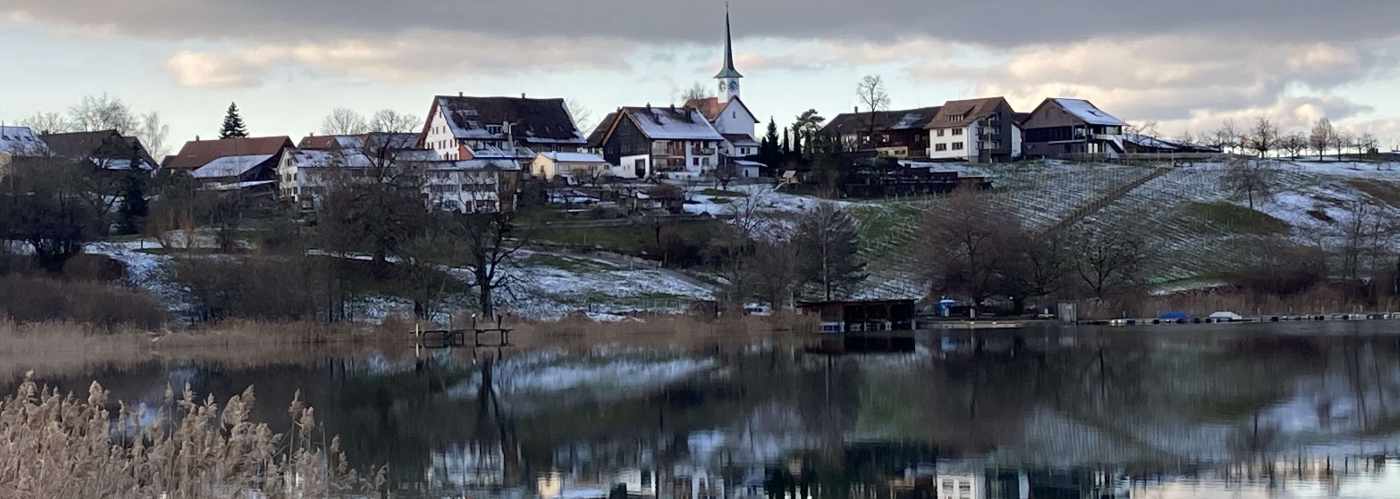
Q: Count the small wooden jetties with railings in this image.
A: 1